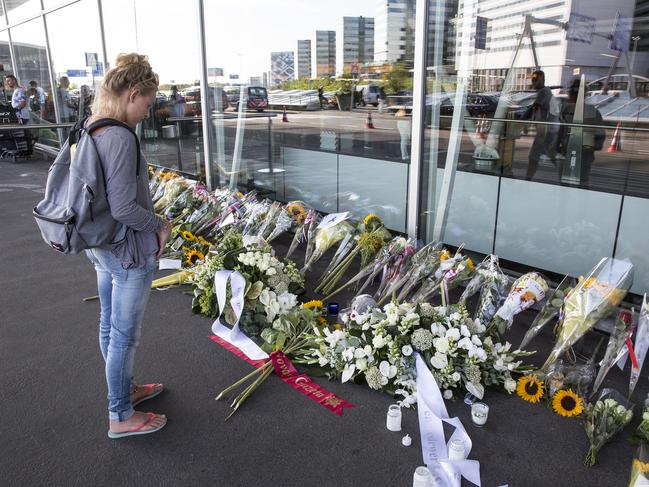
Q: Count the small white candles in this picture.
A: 5